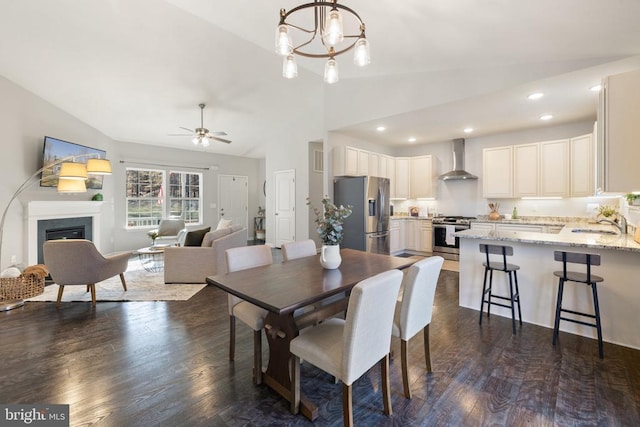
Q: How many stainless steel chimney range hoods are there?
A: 1